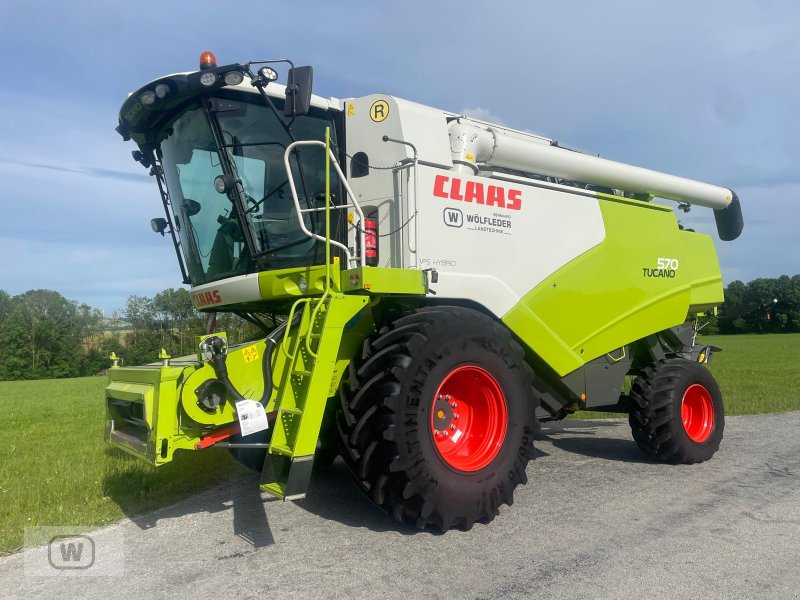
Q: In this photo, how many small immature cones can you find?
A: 0